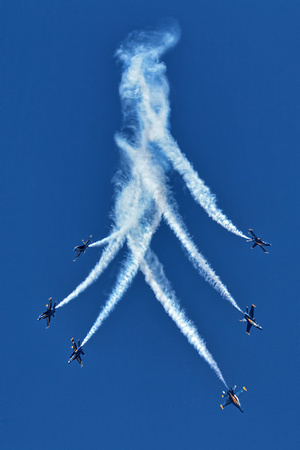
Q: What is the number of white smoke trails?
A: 6